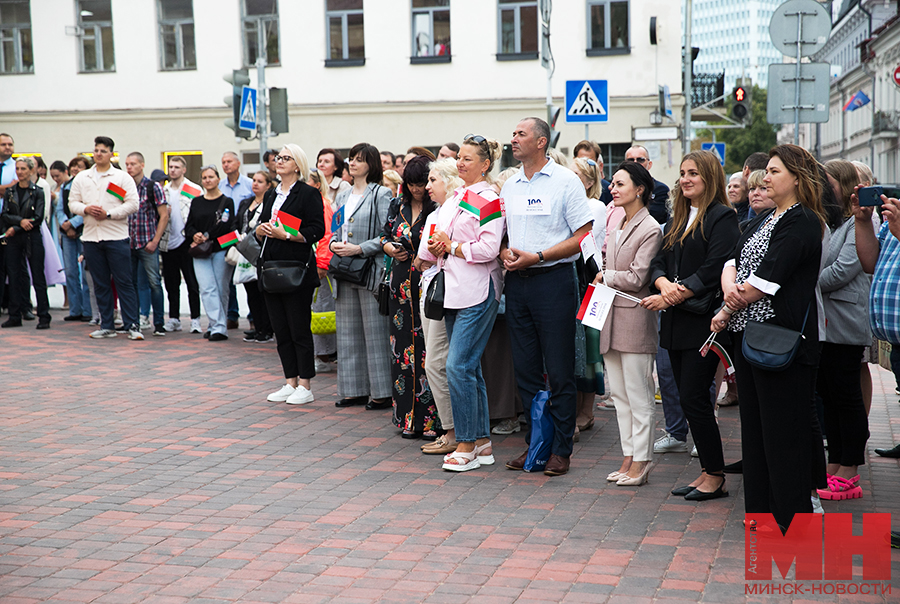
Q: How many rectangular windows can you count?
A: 8